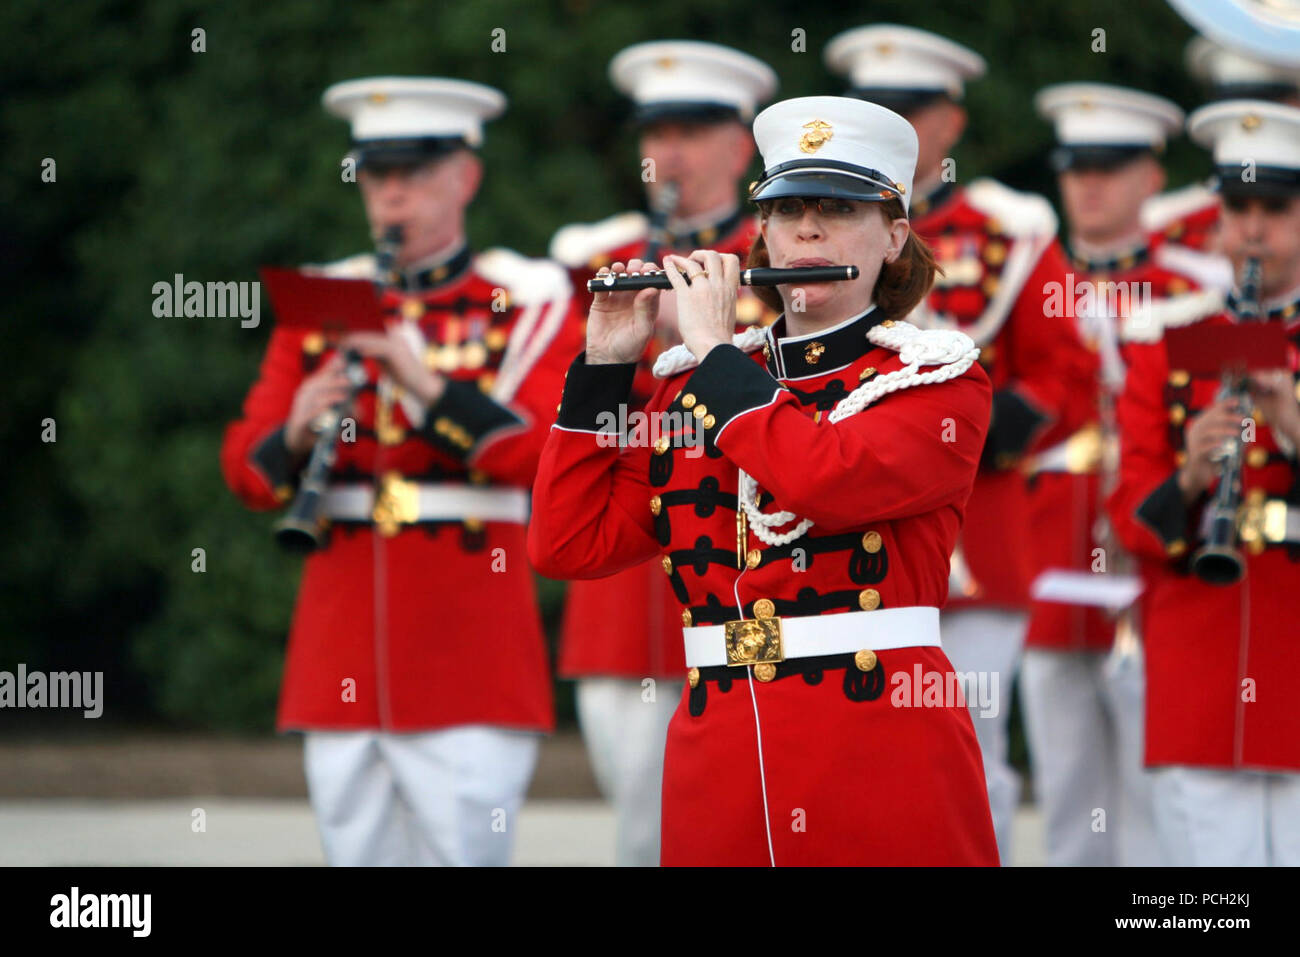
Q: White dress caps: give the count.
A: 7